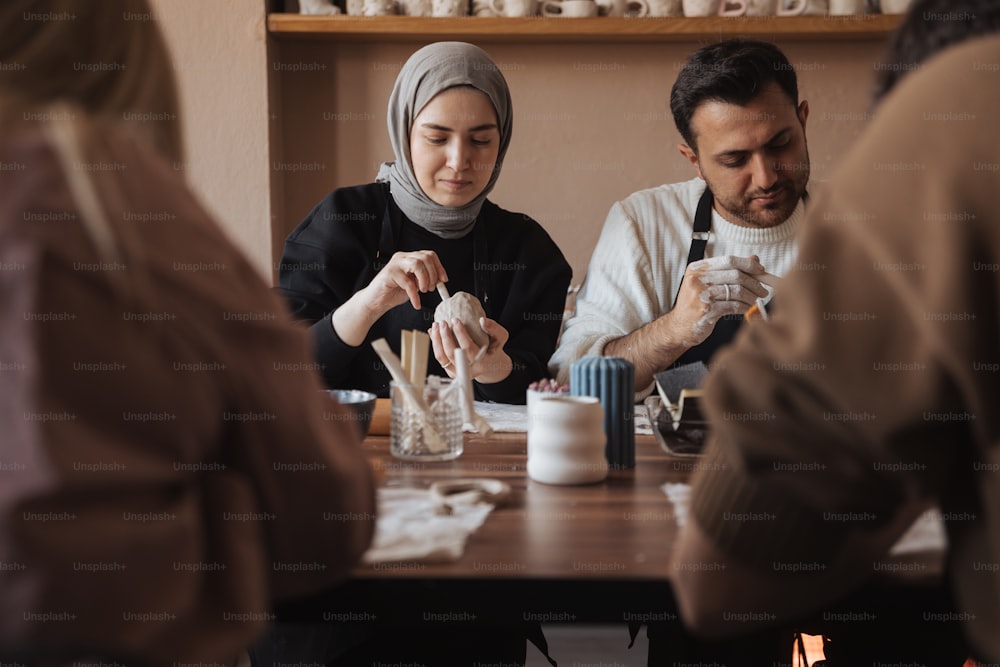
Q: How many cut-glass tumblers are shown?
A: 1